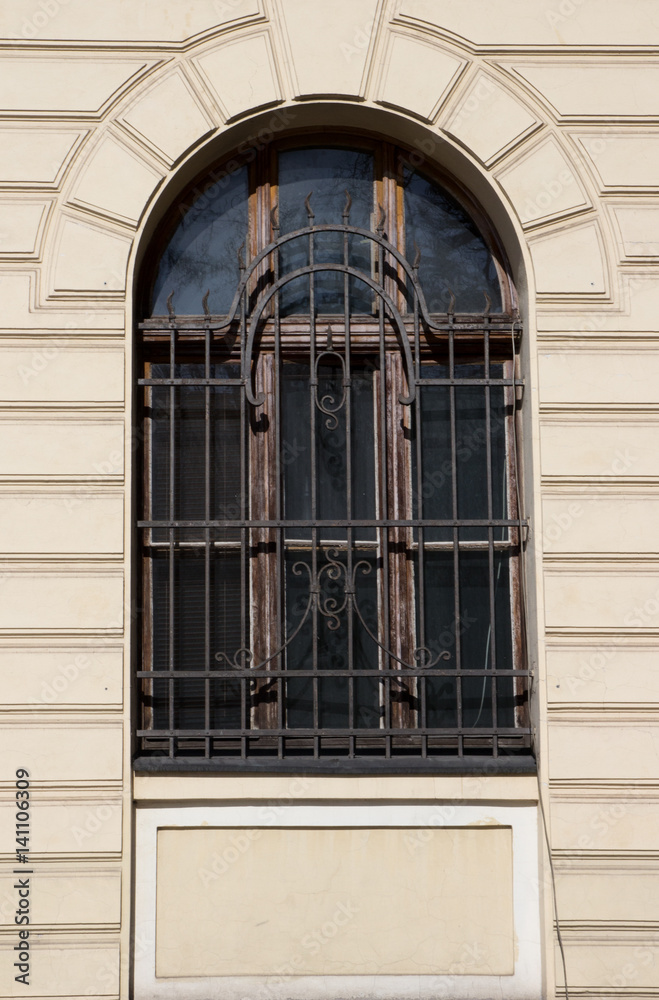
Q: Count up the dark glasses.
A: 9